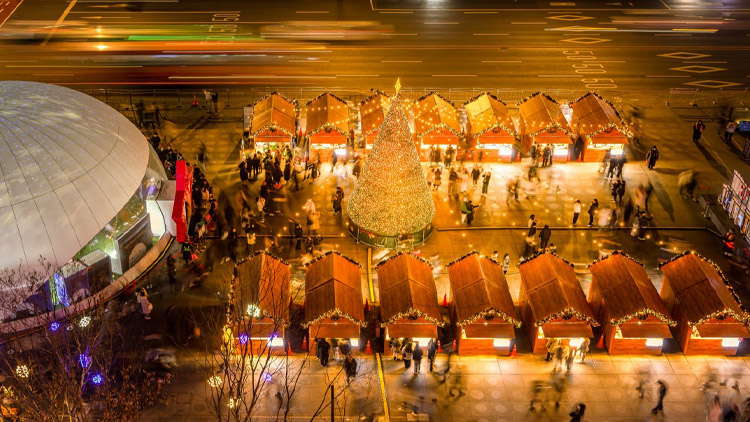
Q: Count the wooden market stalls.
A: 14